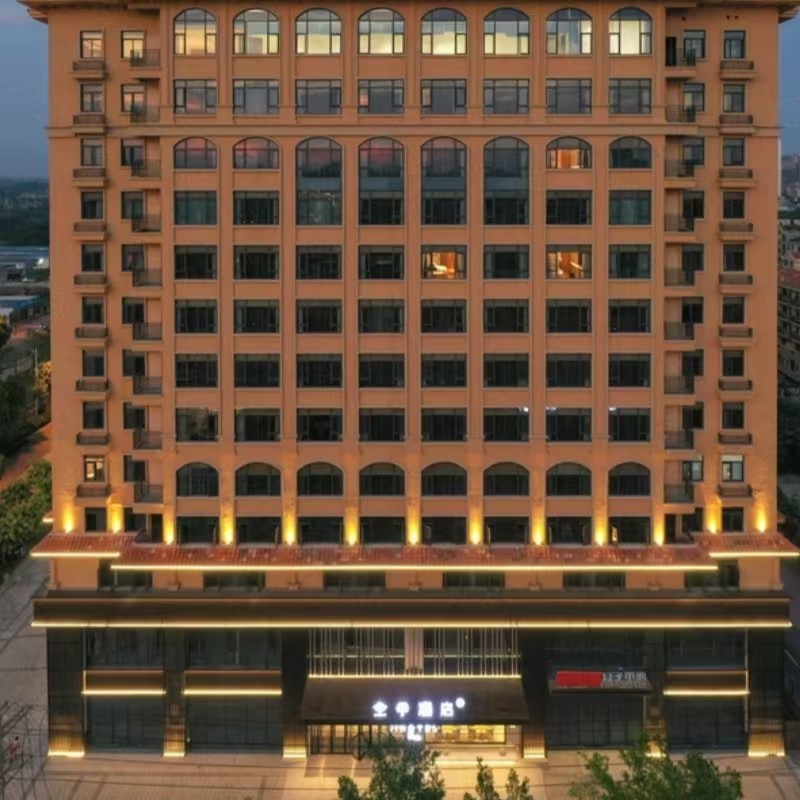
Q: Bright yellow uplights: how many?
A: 13